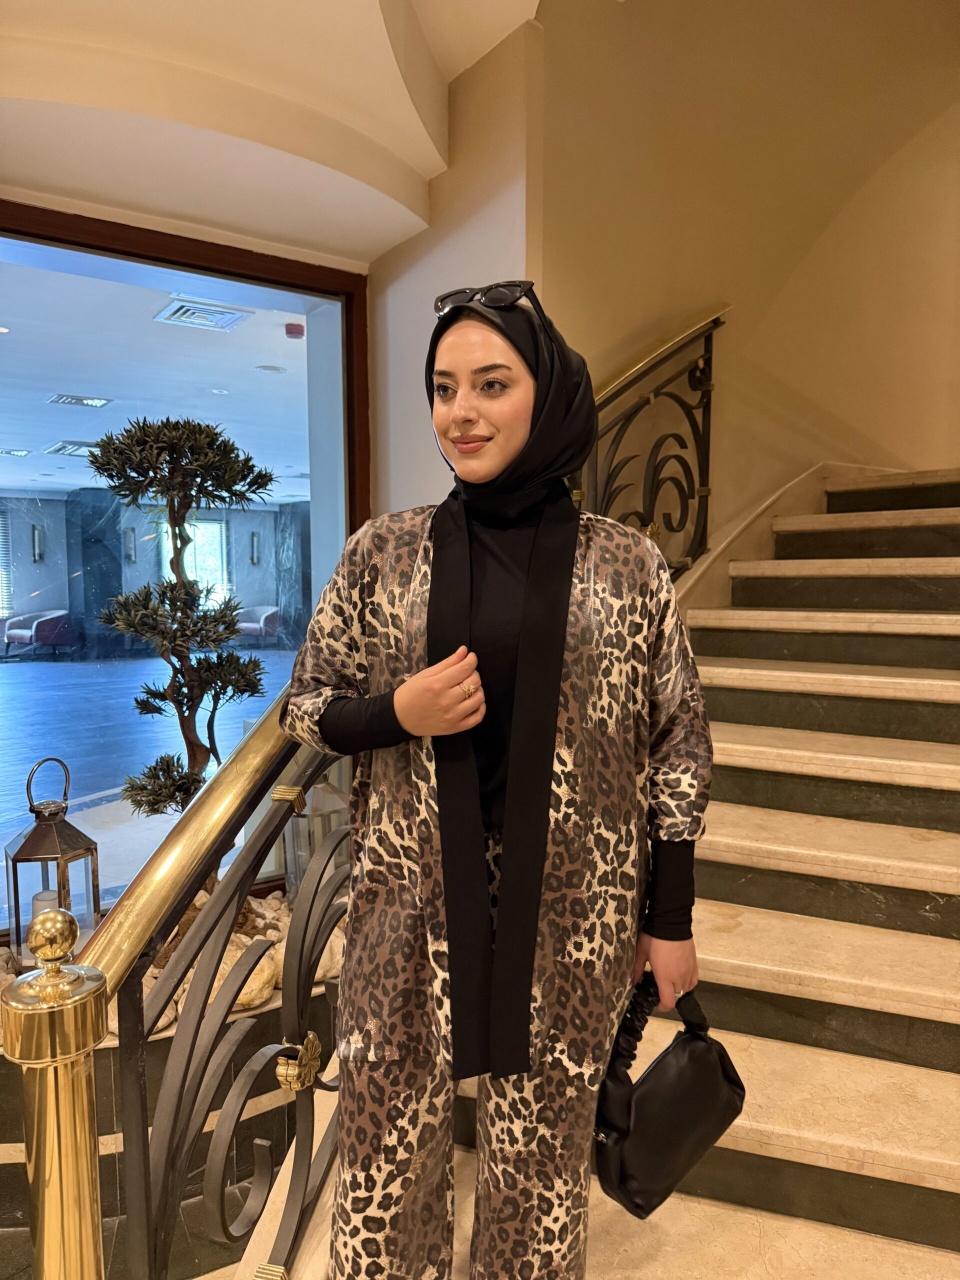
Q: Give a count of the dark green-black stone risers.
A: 9